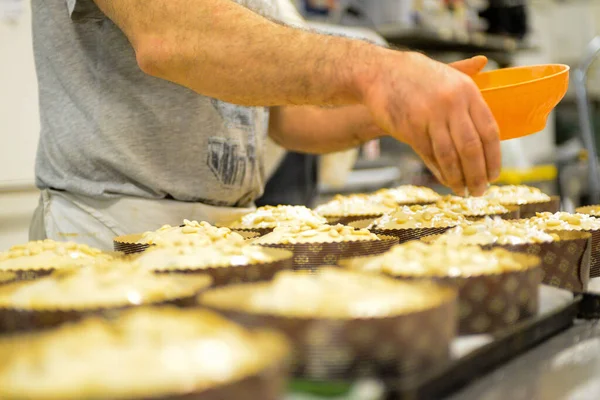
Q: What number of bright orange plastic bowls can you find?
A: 1